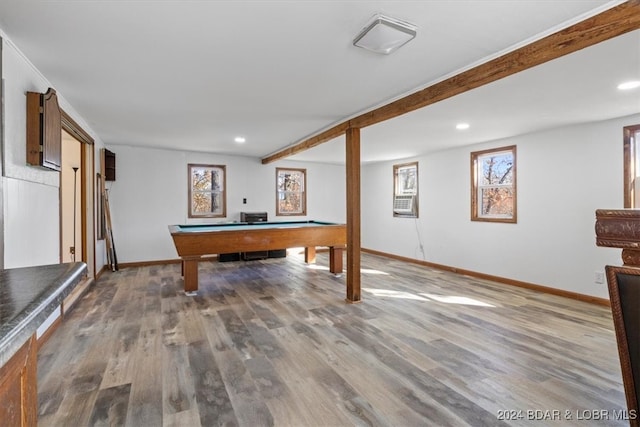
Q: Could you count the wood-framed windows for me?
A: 5